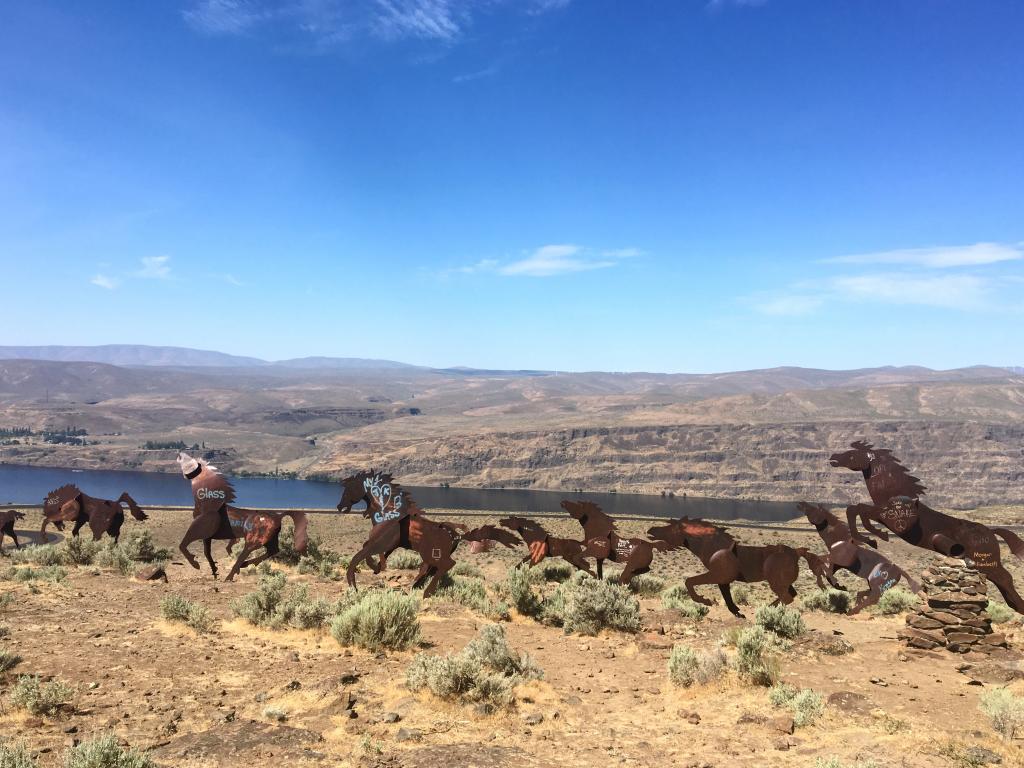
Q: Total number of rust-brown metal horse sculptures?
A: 9